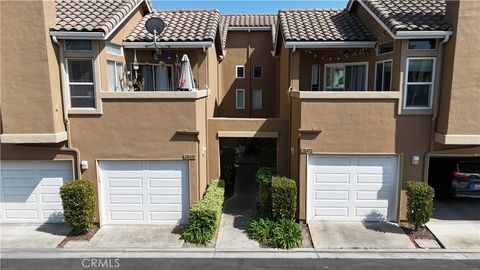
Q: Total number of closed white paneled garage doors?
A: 3